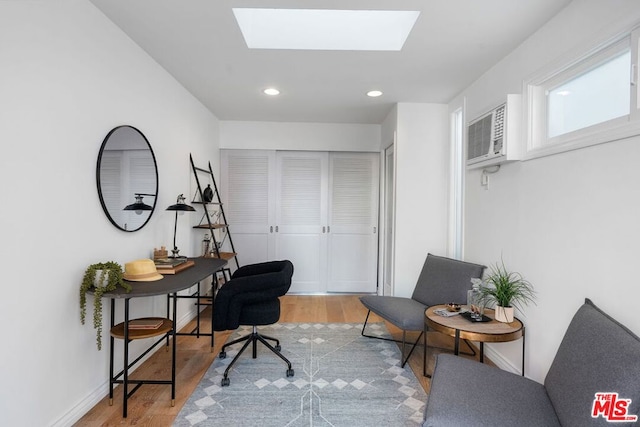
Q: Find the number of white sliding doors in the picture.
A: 3